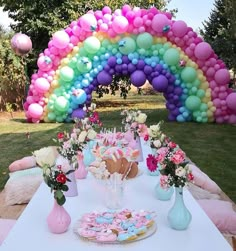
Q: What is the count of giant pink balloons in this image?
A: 12